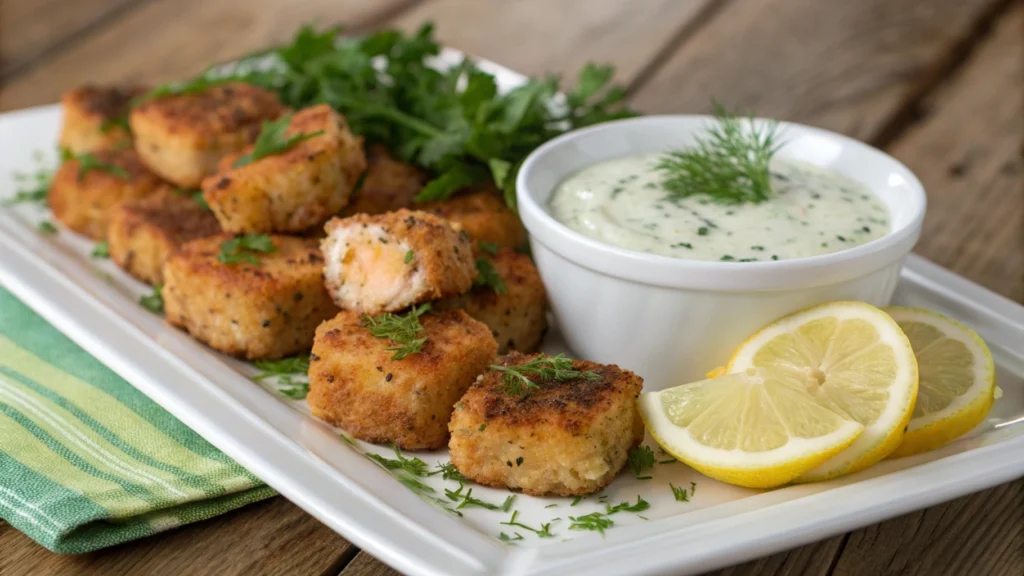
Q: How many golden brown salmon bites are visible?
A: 12